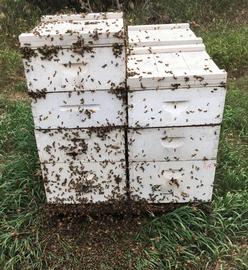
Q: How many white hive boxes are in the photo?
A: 7